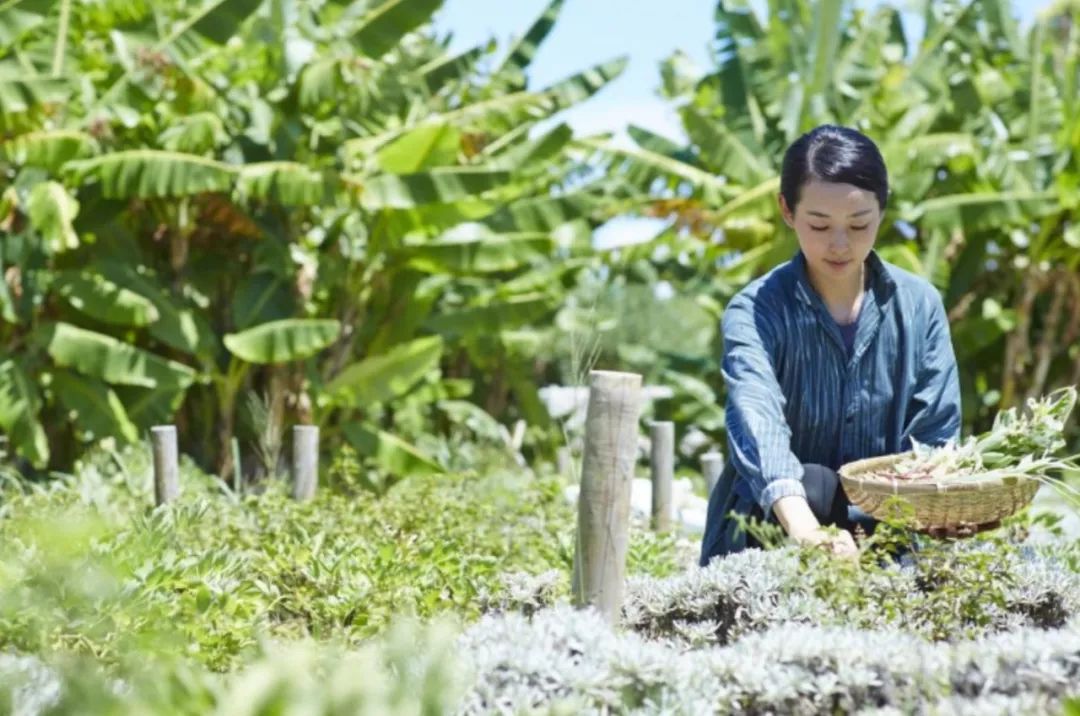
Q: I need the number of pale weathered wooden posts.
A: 5